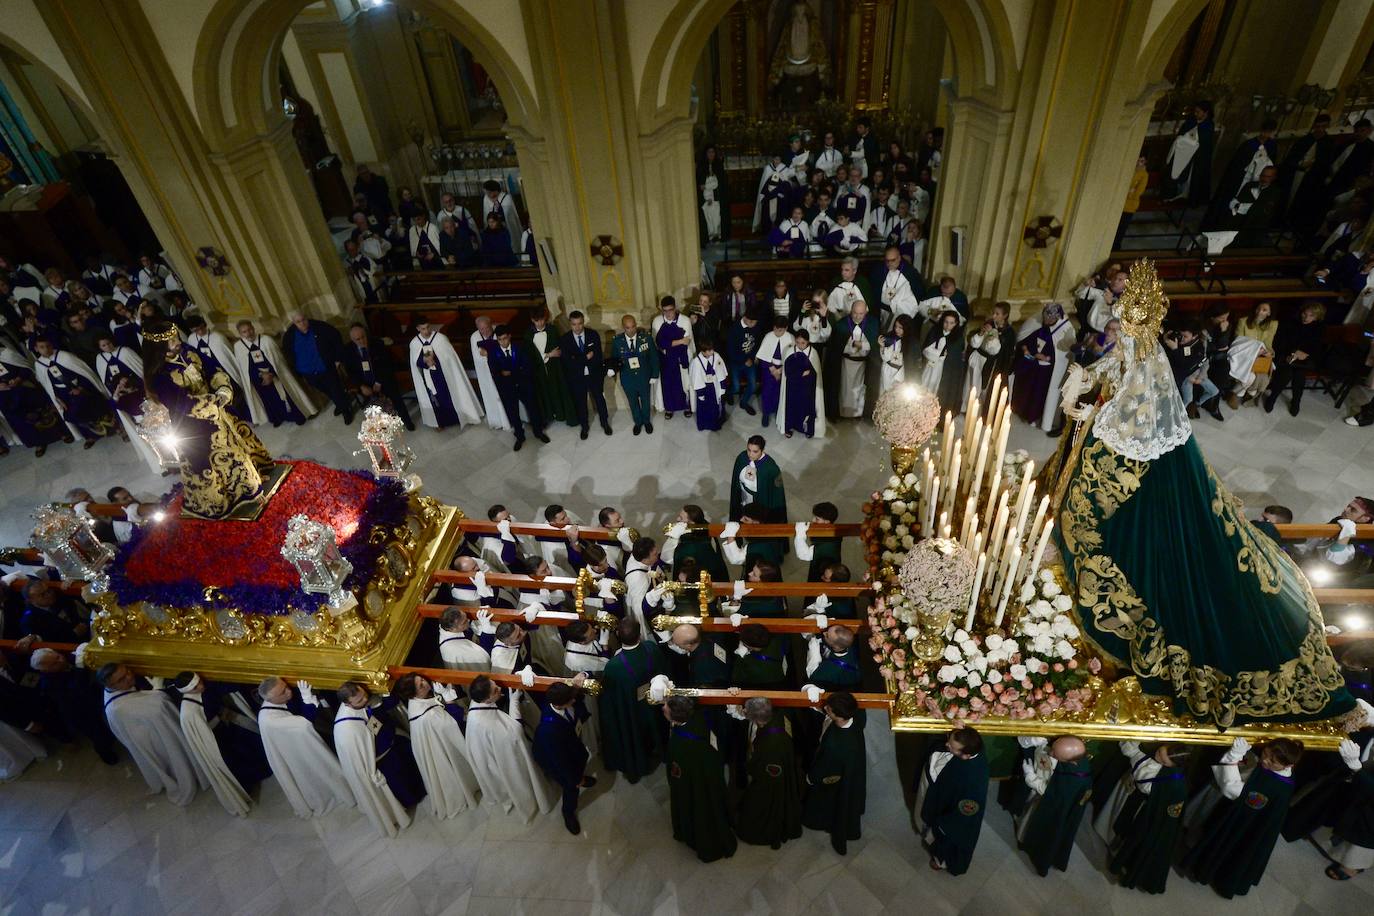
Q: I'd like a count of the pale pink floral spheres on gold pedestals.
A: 2